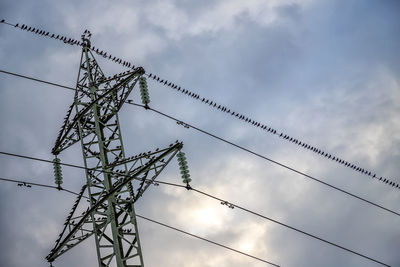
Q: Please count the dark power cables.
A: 4